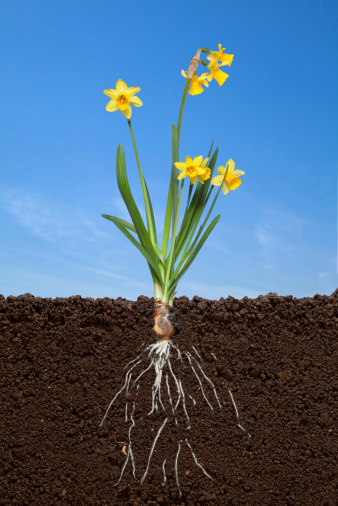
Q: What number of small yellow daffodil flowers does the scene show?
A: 7